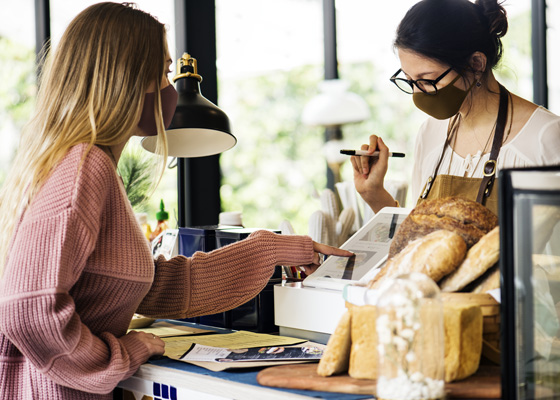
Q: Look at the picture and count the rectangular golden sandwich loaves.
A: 2